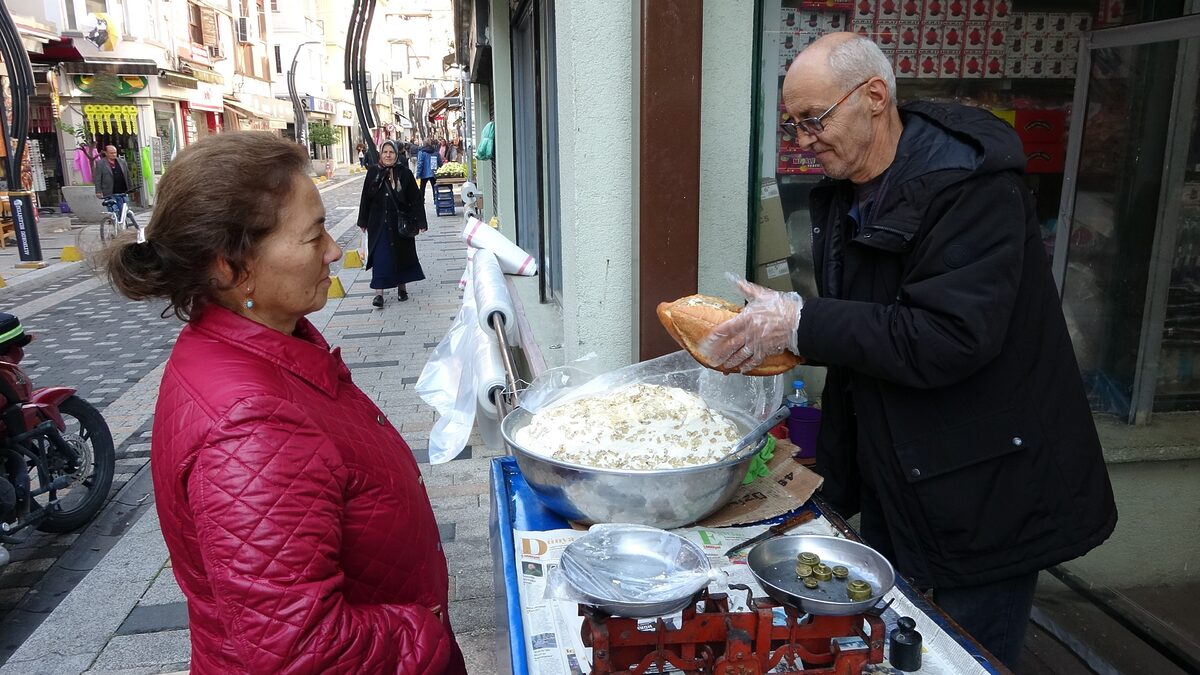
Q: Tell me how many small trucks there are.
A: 0